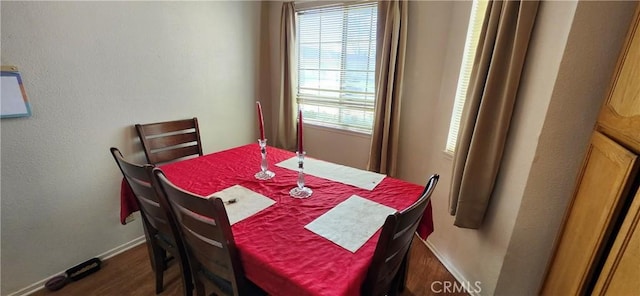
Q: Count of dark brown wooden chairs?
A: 4